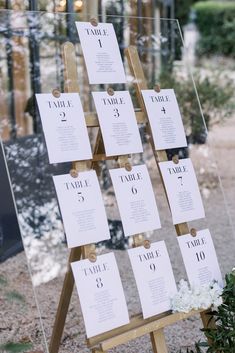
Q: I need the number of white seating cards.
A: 10